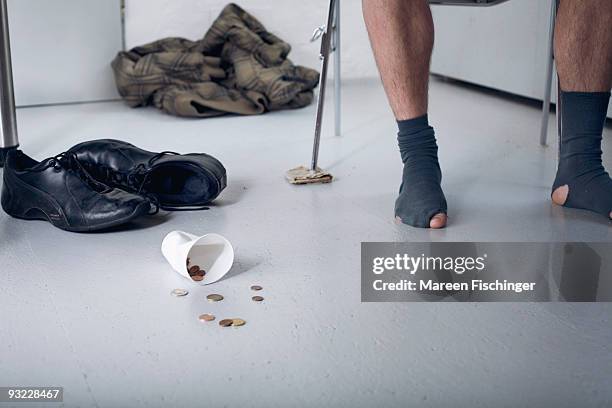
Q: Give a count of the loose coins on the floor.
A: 7